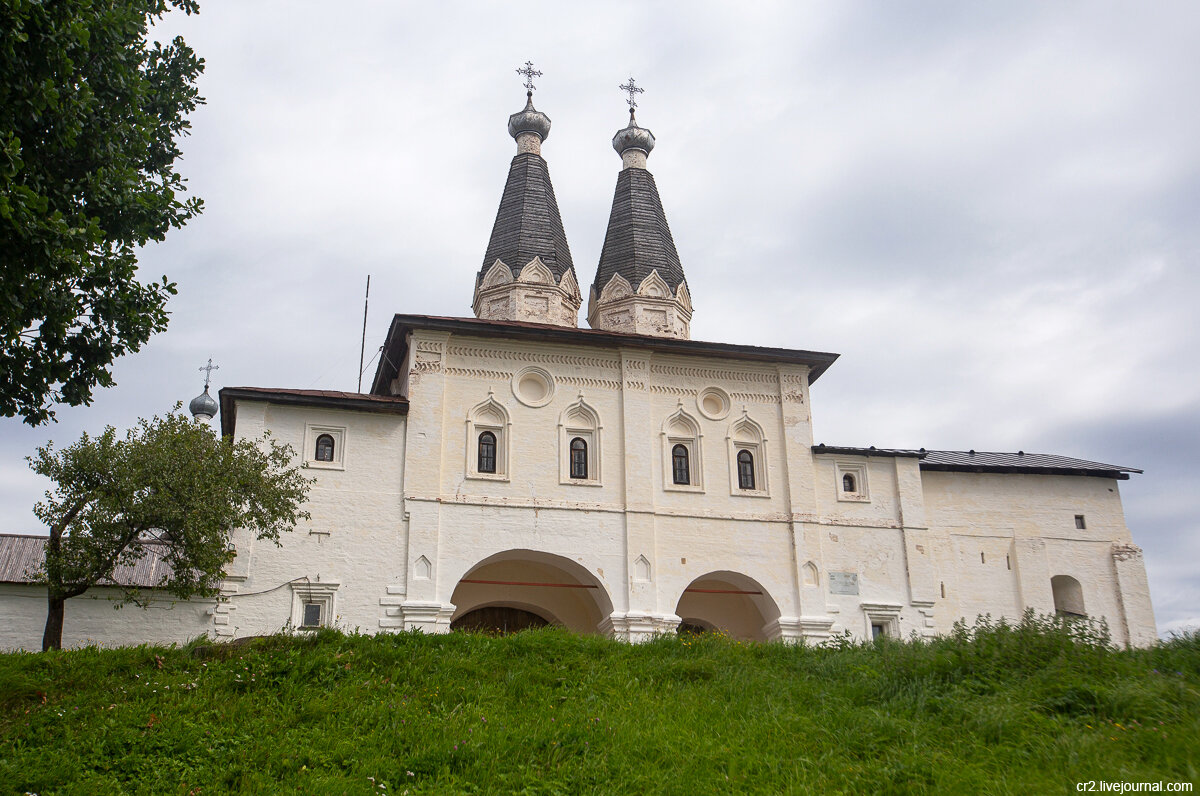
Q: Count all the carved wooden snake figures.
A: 0